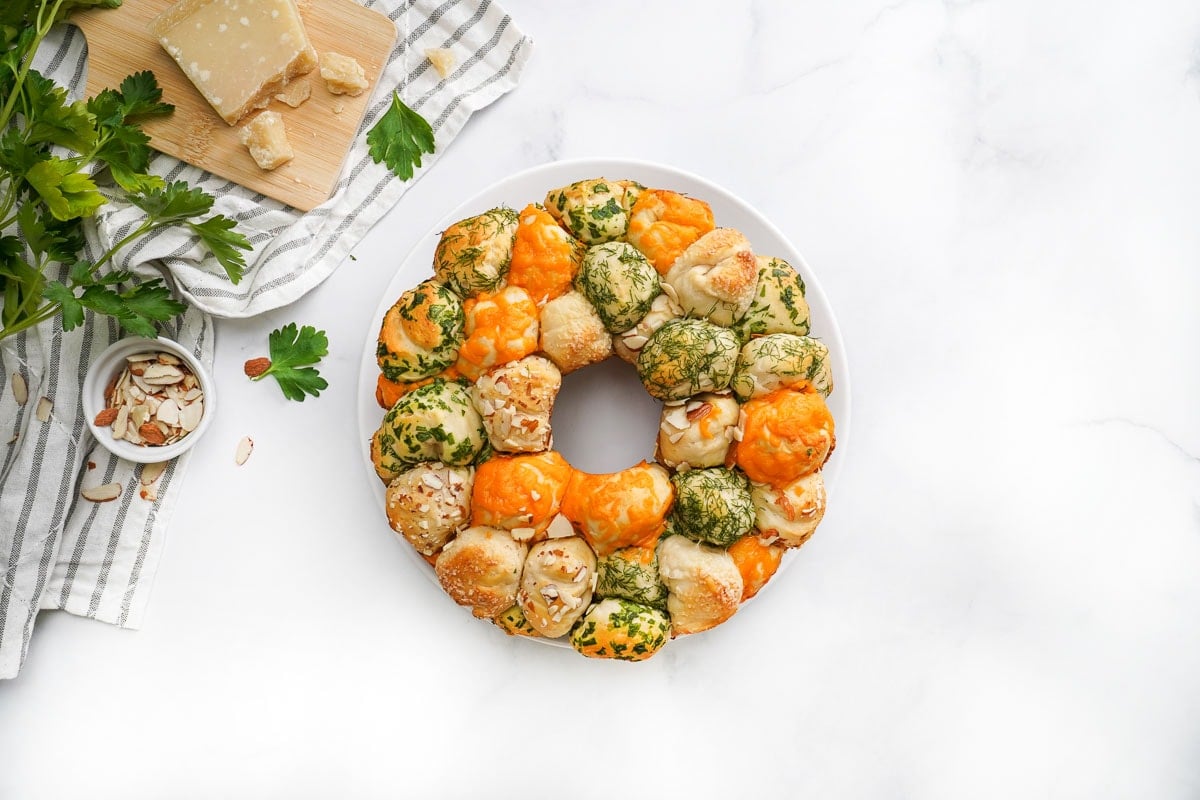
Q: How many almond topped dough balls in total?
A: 6